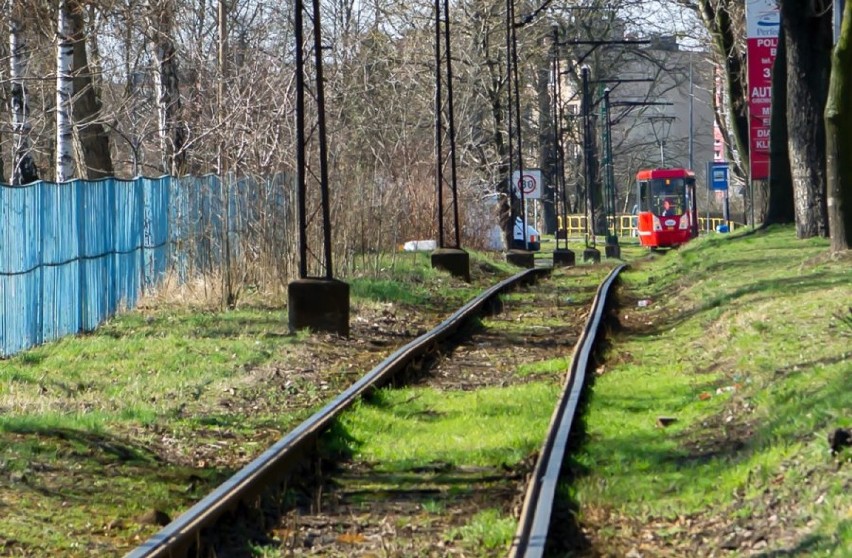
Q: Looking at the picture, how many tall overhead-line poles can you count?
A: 6